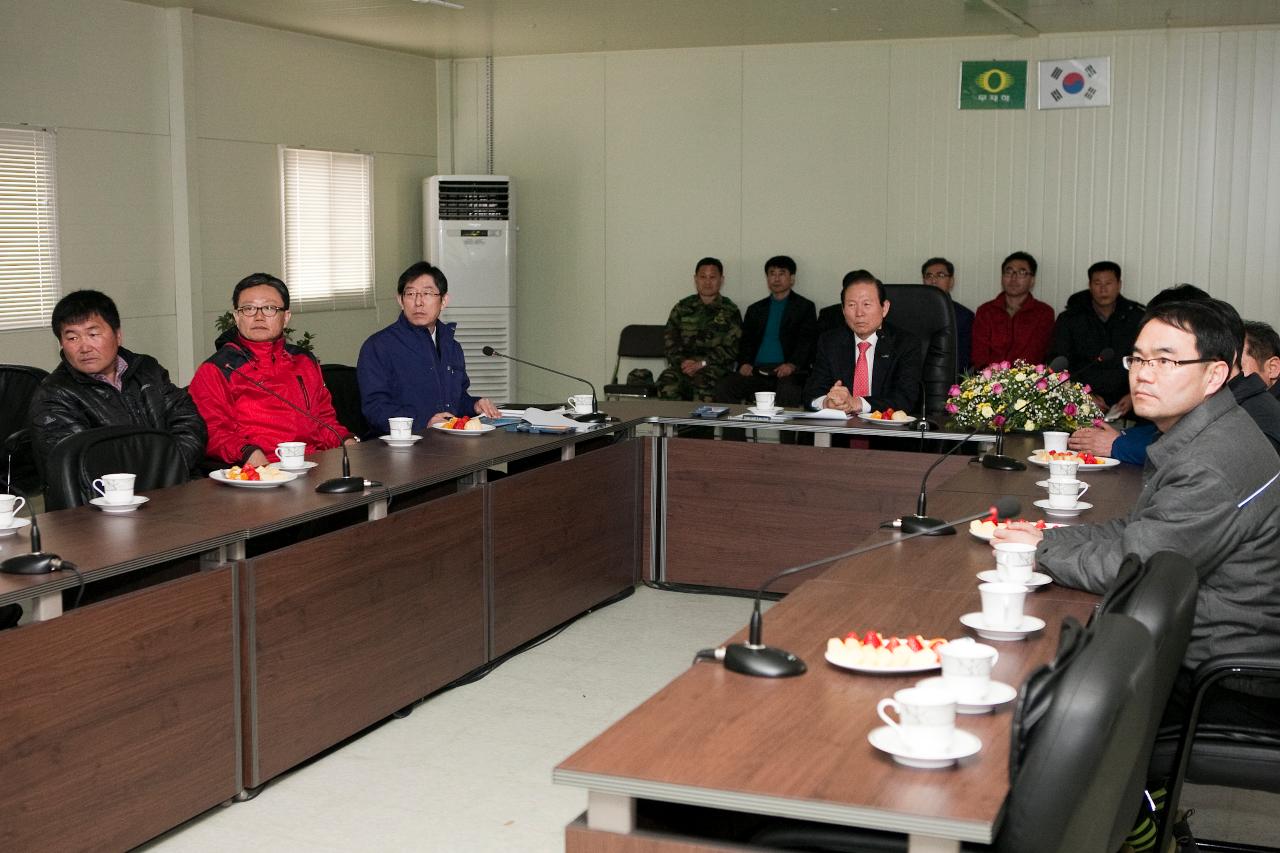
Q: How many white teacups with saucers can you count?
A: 13